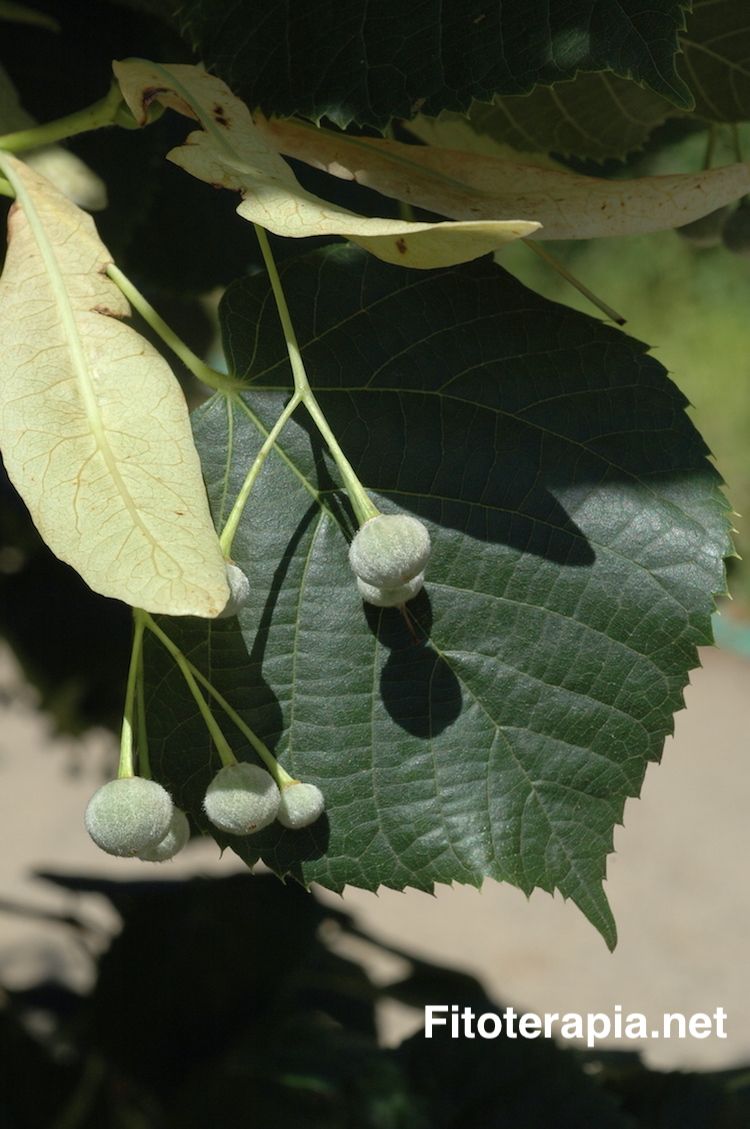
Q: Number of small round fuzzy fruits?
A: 7